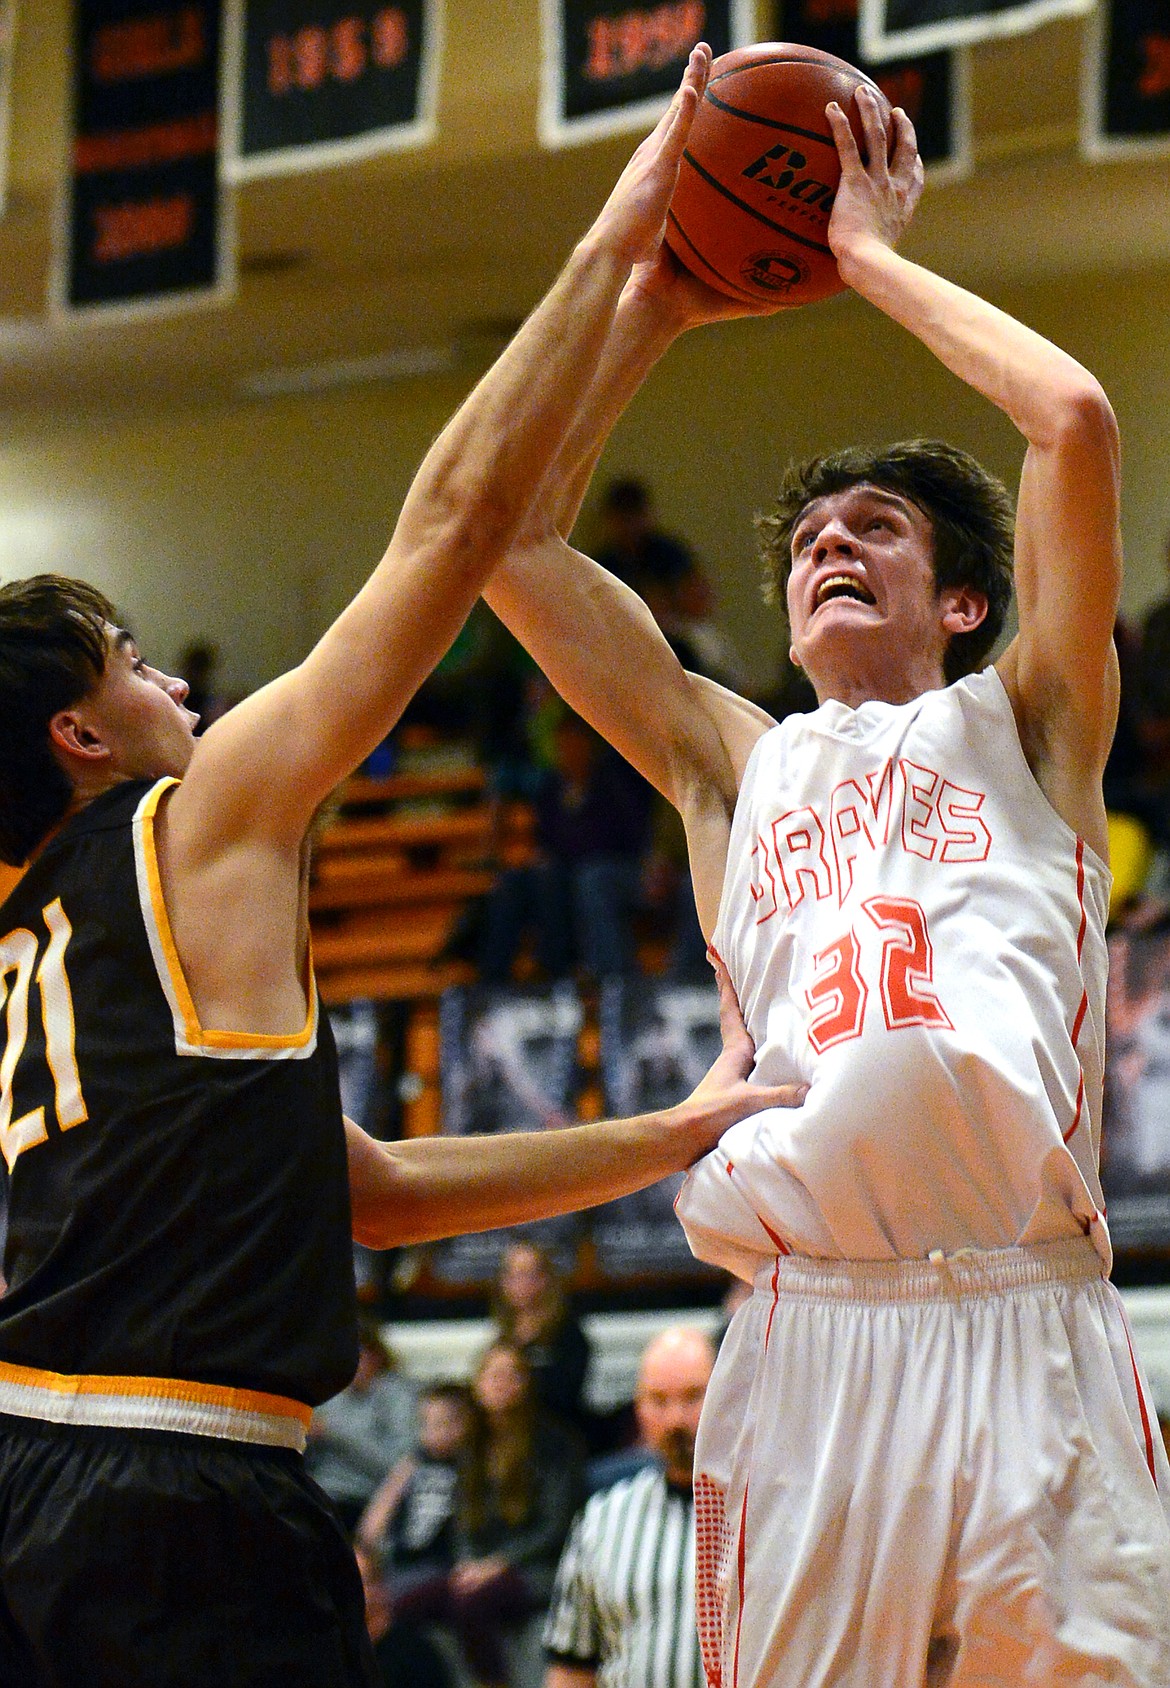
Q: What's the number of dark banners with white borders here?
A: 6